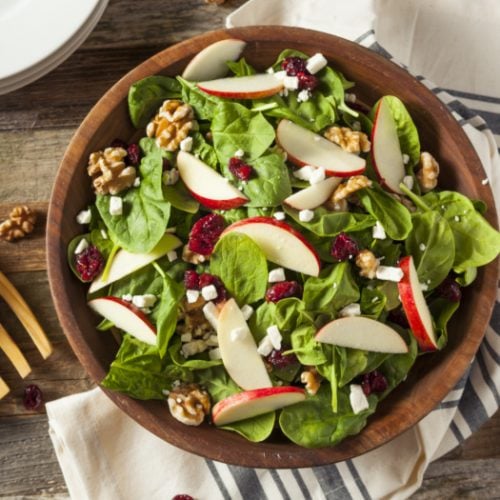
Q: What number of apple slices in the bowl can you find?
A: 13